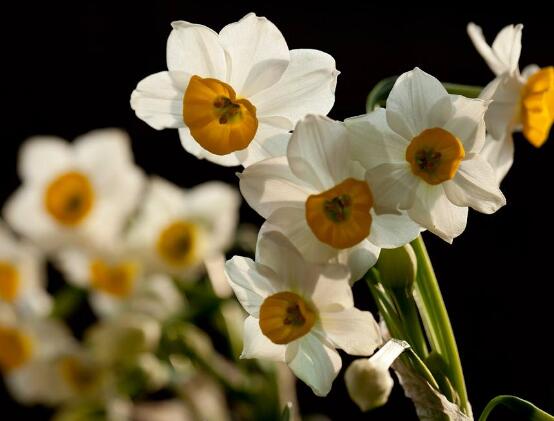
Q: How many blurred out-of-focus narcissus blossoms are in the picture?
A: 6